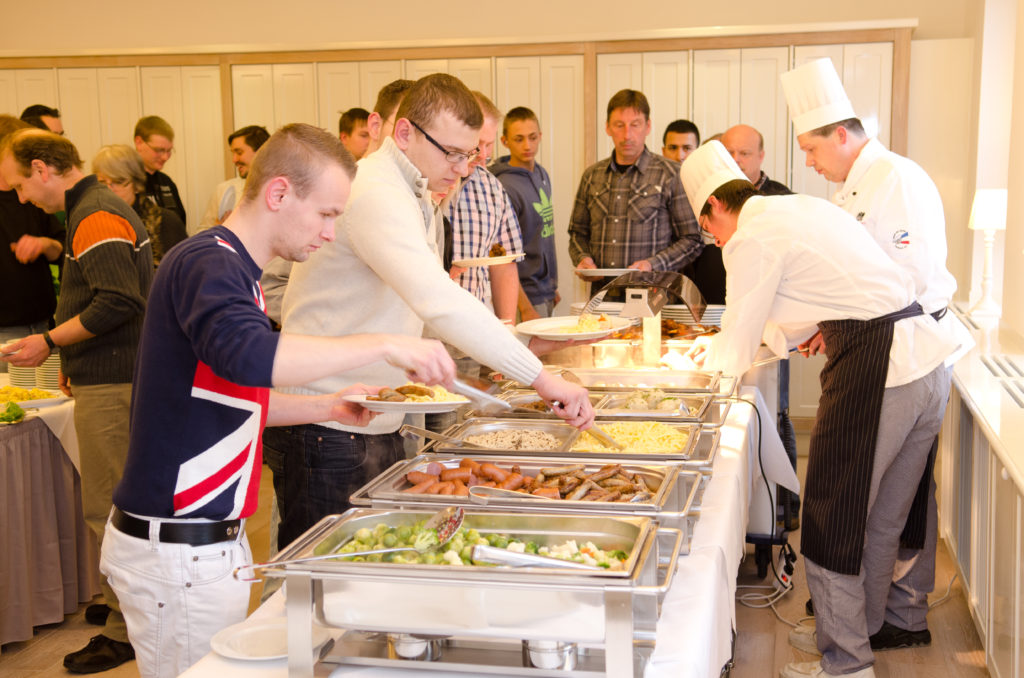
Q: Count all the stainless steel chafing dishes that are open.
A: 5